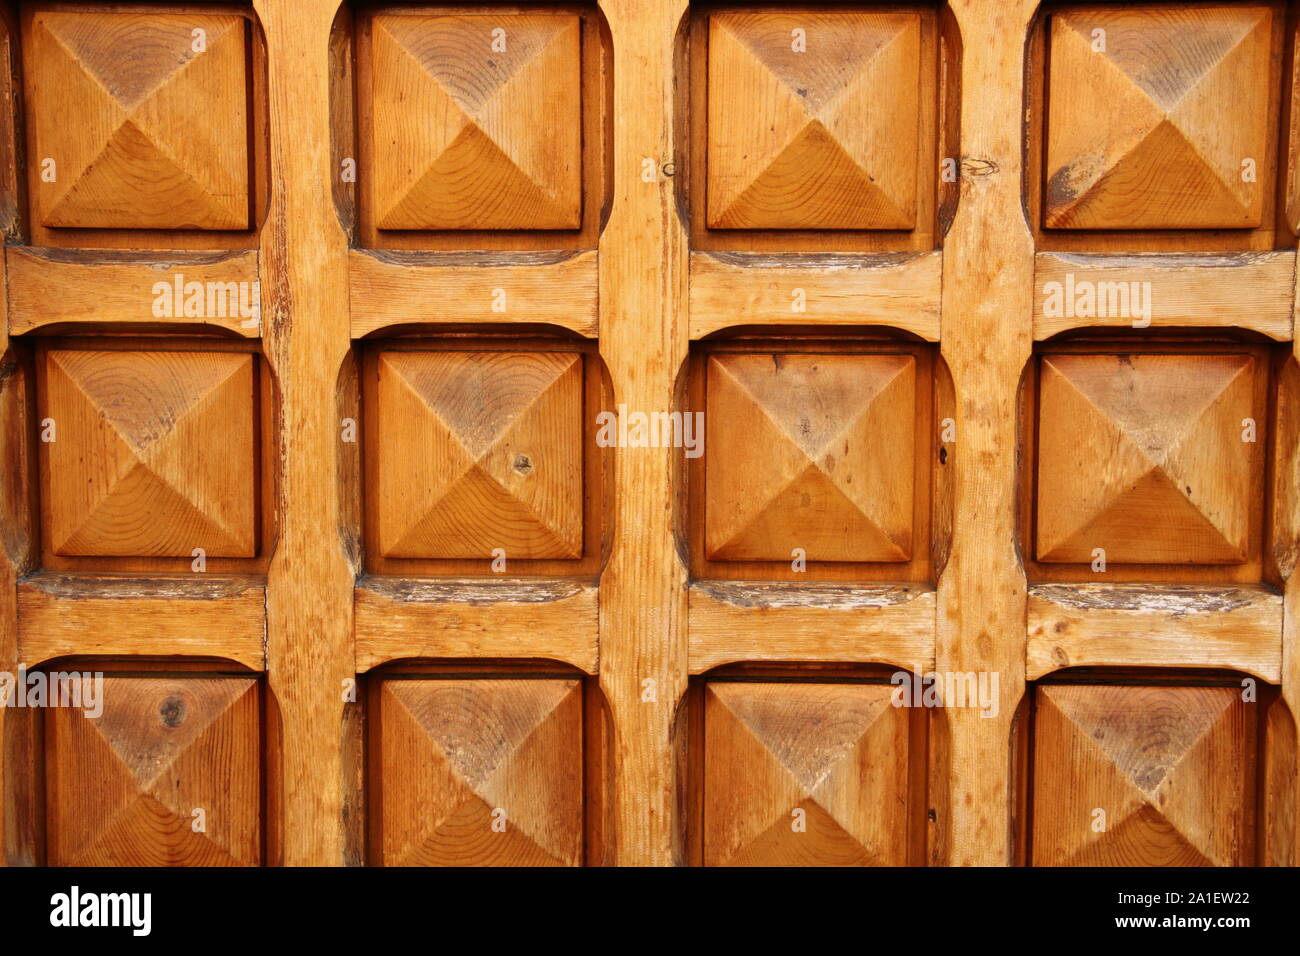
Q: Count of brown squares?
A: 12